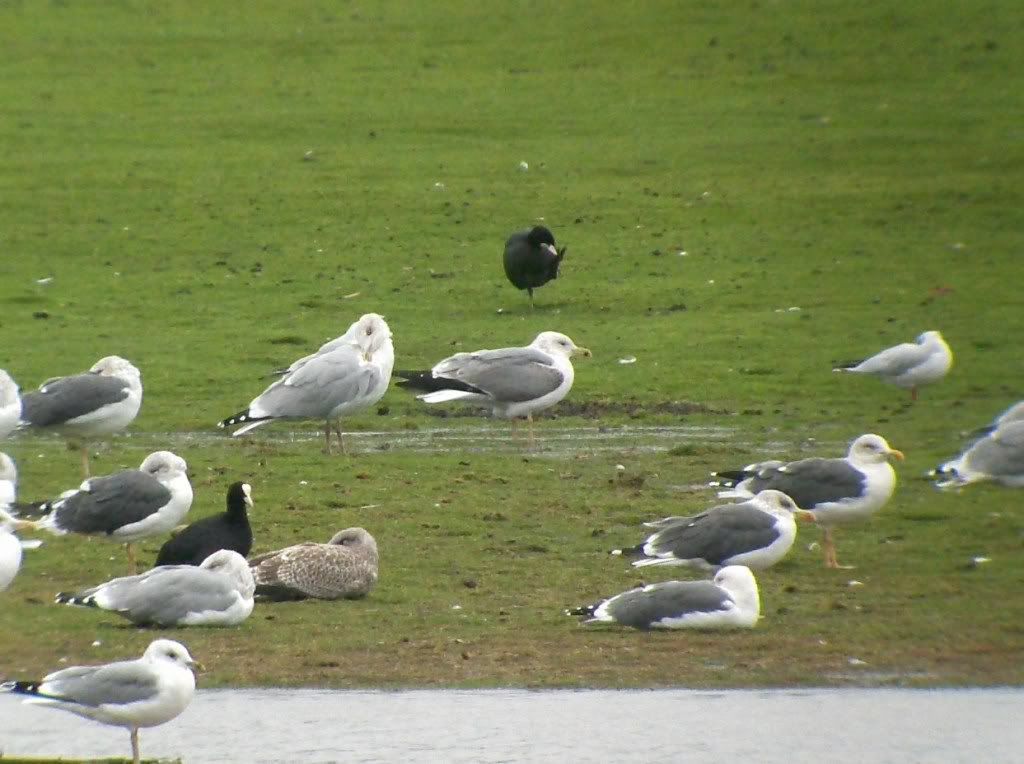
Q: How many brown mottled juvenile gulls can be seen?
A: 1